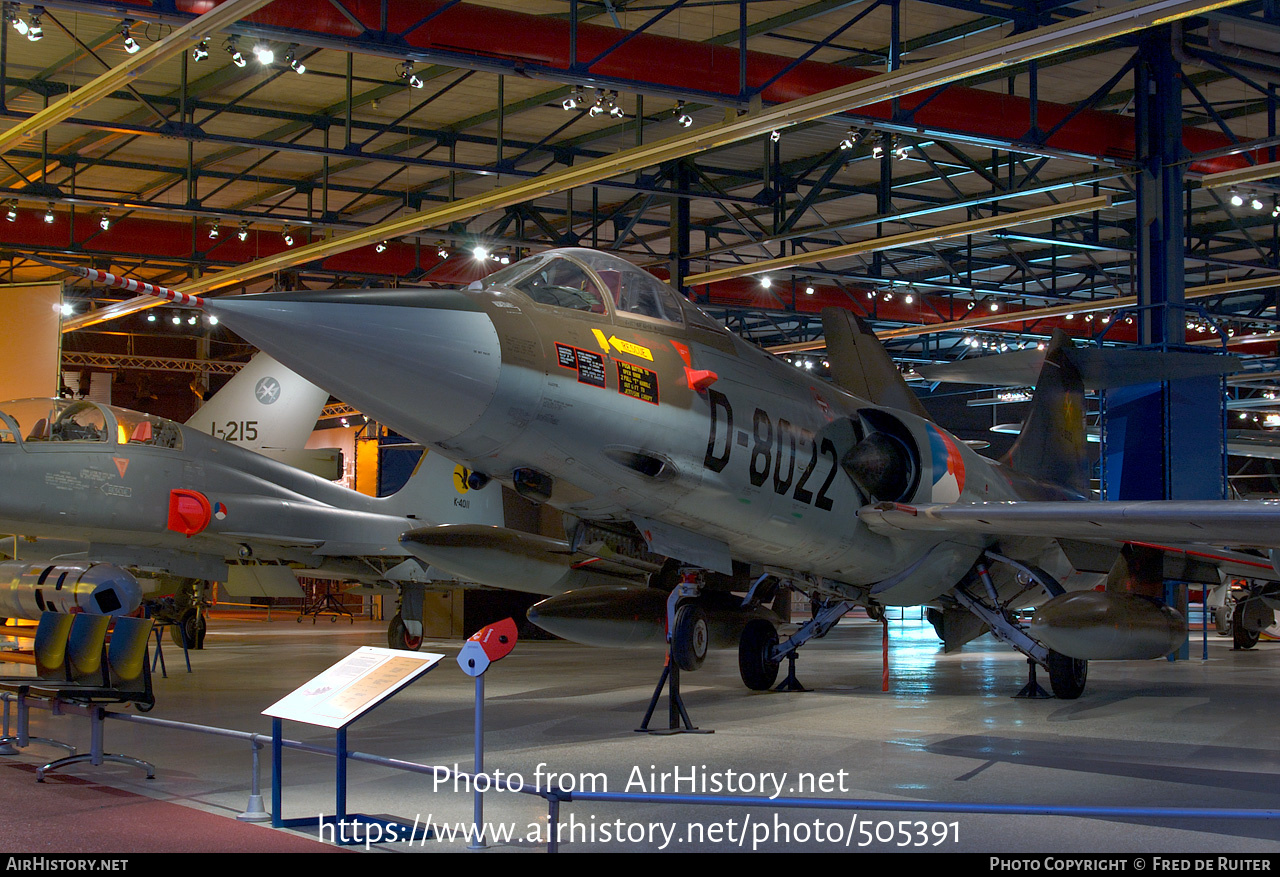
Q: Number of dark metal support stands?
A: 3